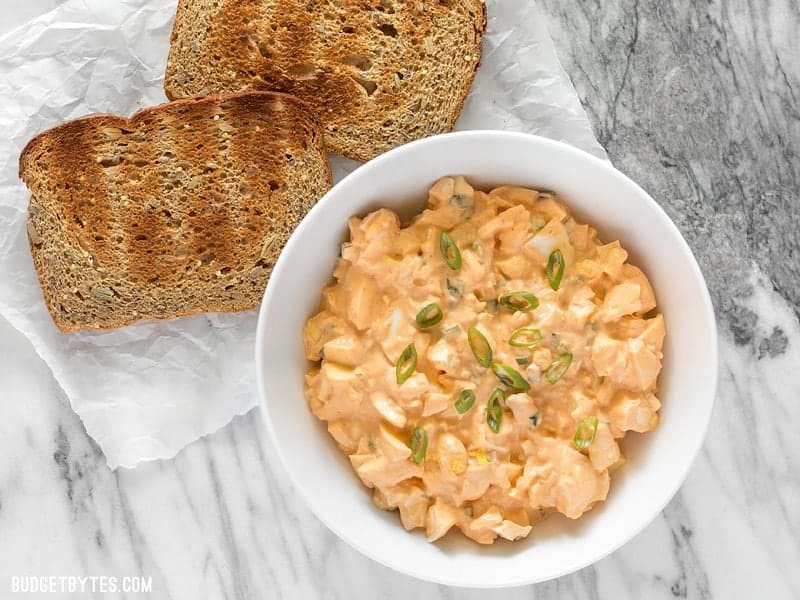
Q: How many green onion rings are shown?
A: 13